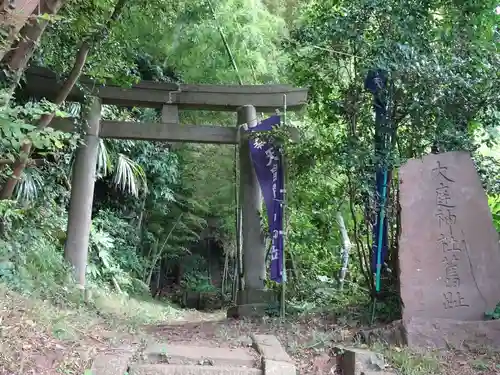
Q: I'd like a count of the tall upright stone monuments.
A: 1